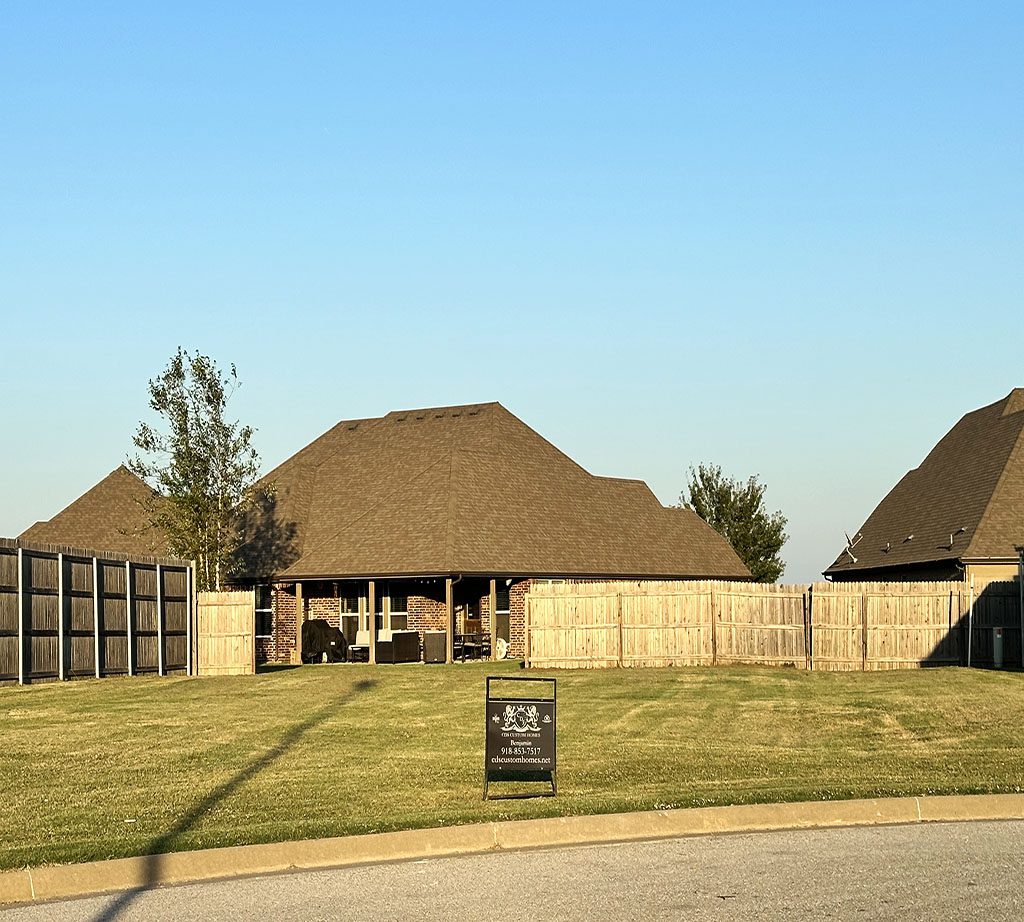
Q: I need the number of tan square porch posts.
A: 4